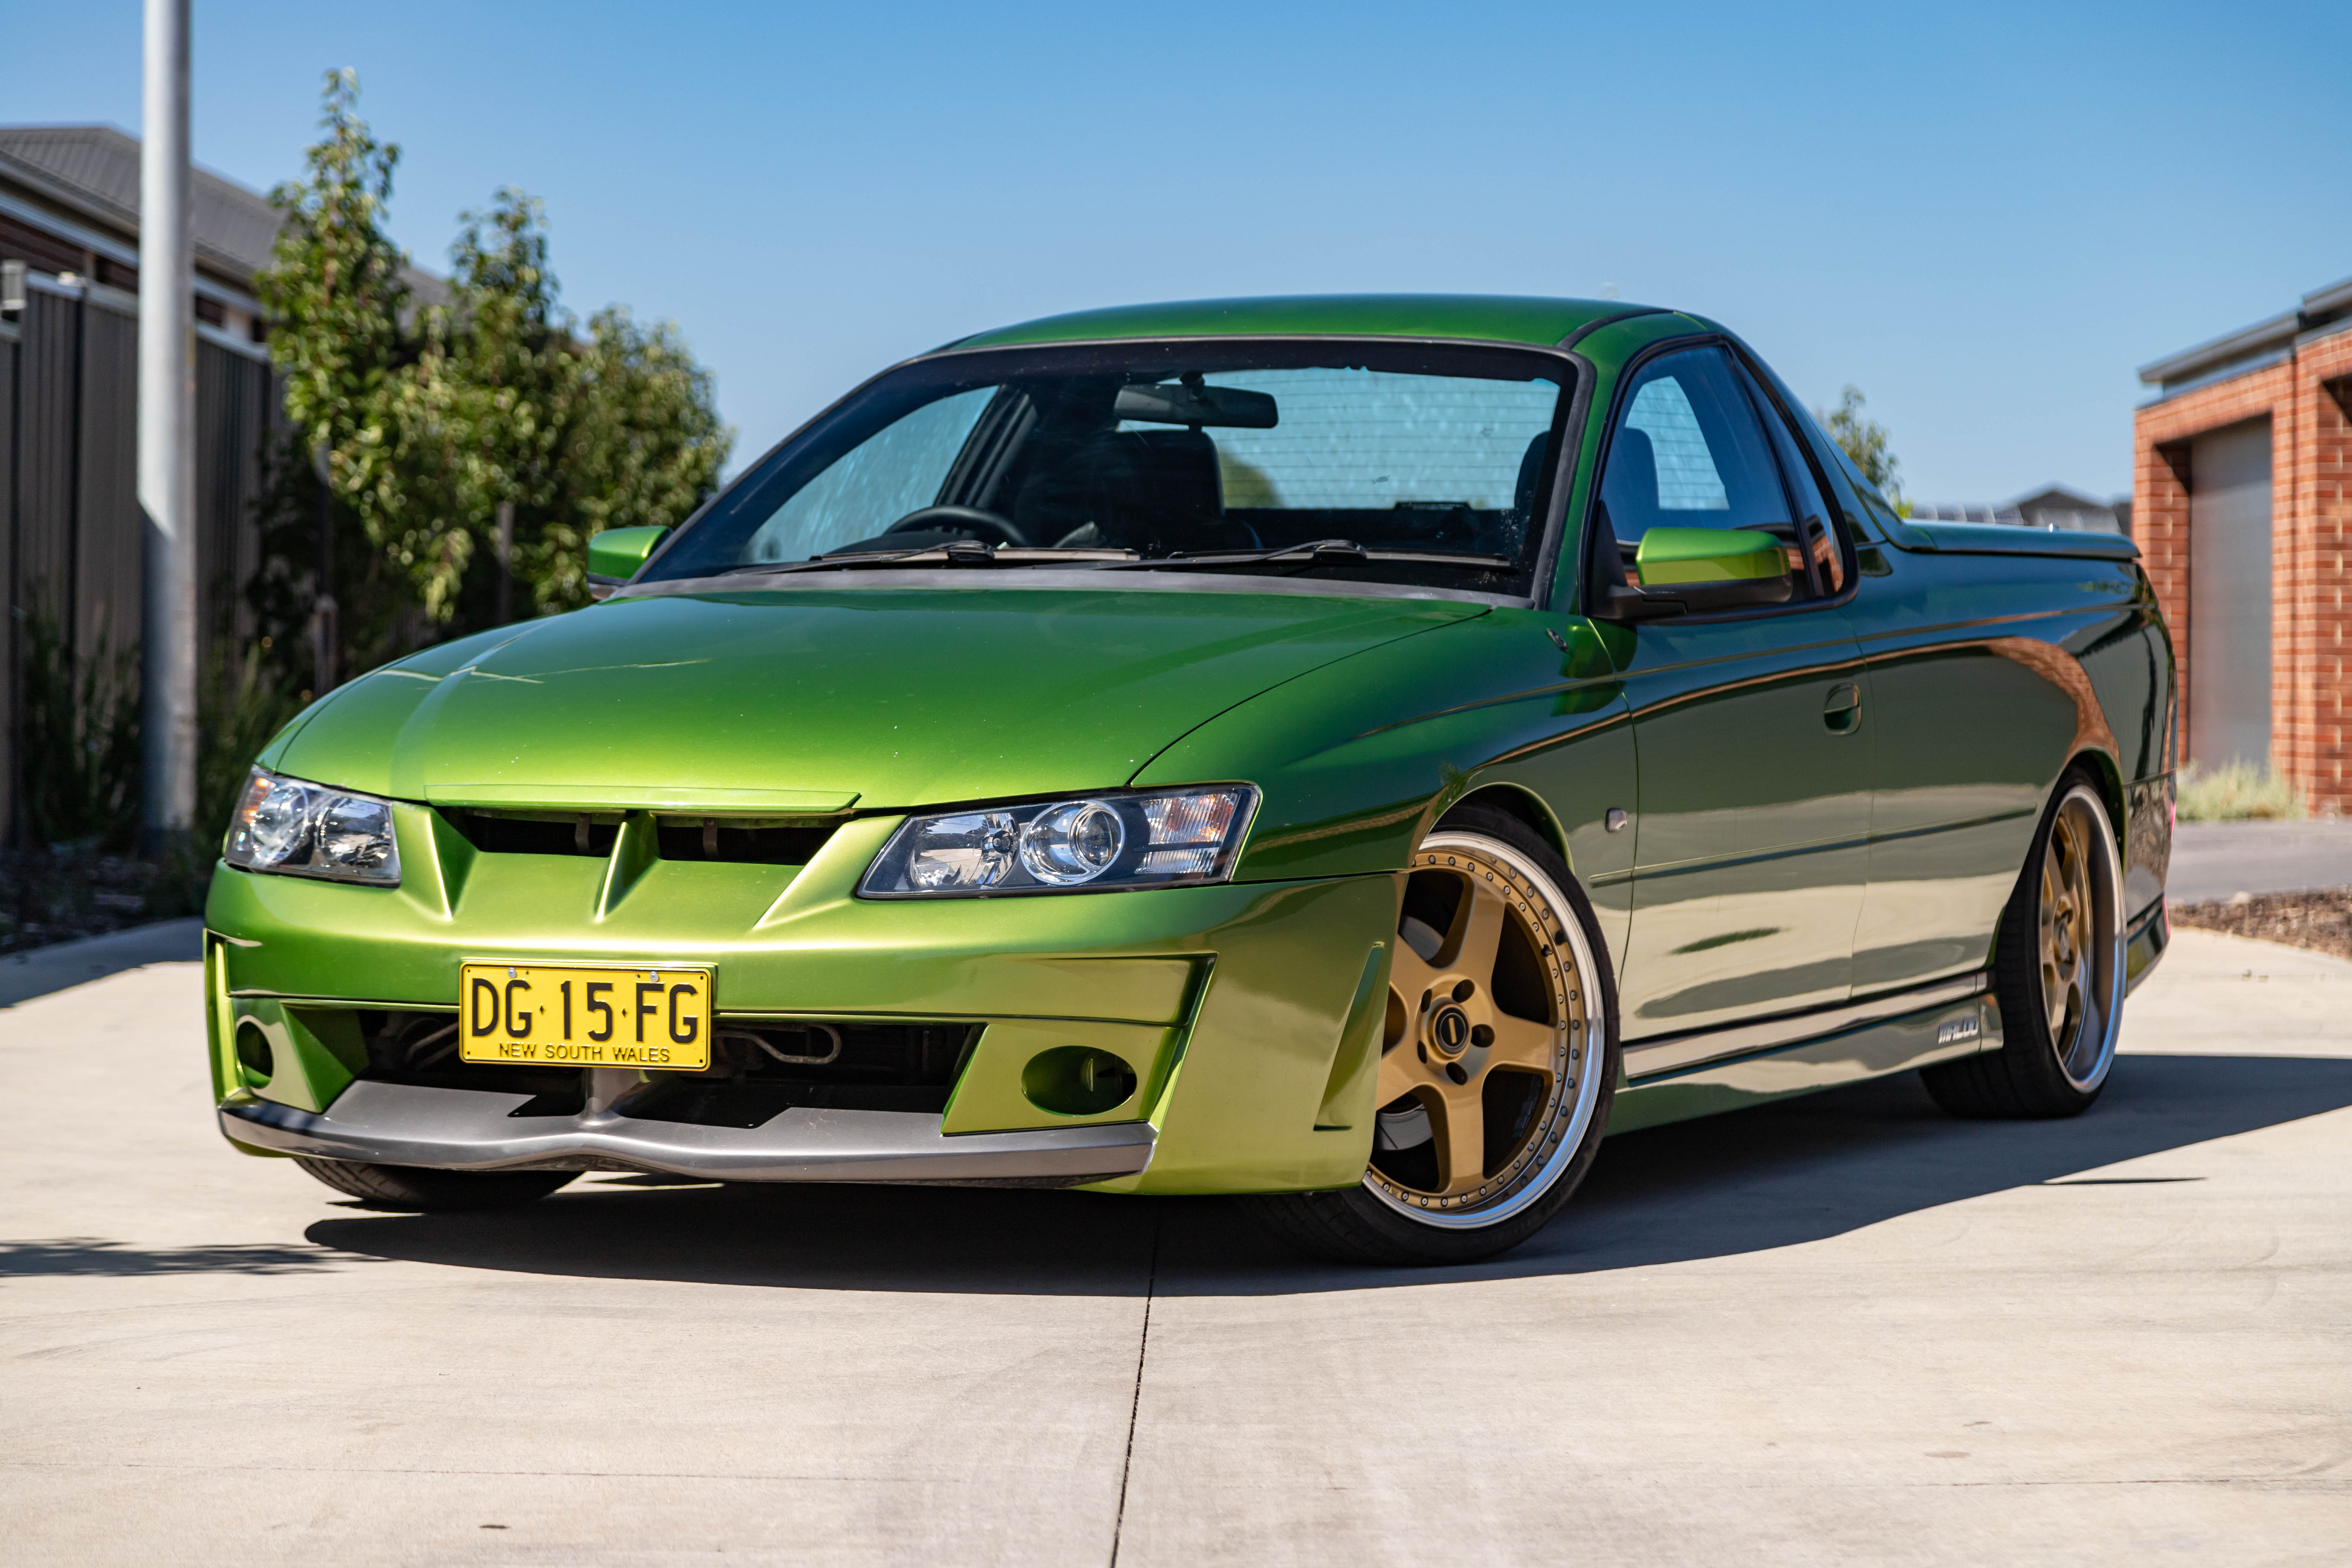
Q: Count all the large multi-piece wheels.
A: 2